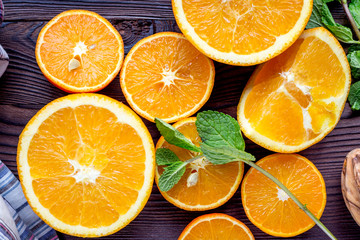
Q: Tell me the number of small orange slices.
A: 5